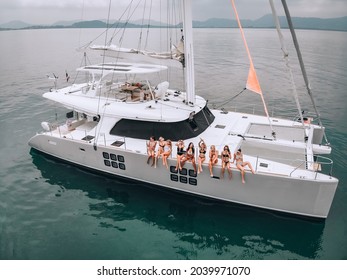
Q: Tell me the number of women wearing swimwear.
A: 9